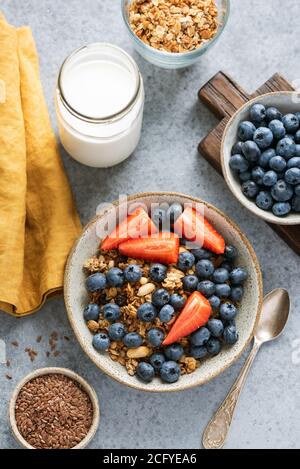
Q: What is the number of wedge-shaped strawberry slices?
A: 4